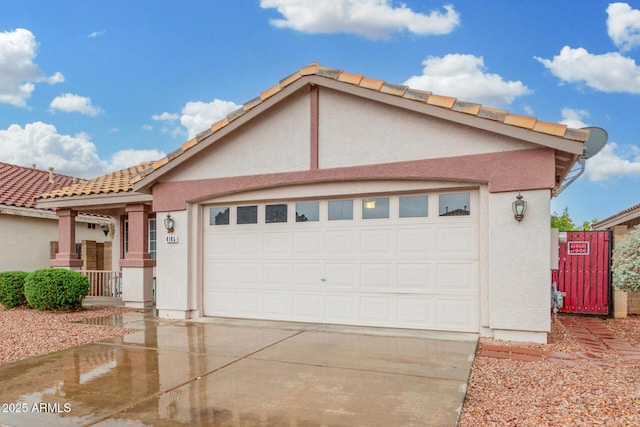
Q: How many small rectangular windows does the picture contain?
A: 8